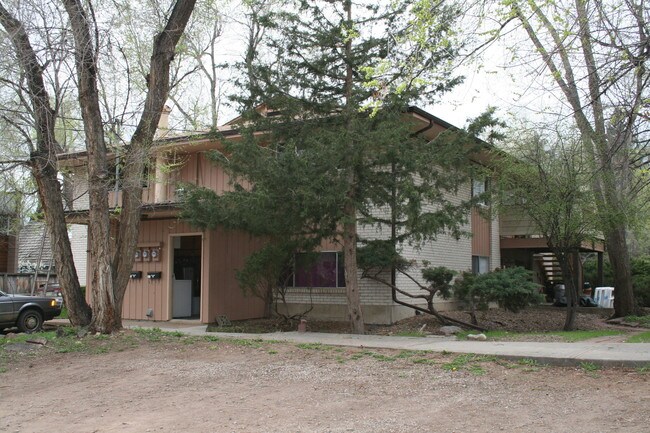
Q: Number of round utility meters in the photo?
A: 3